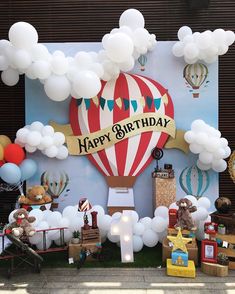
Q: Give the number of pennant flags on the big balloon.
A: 12